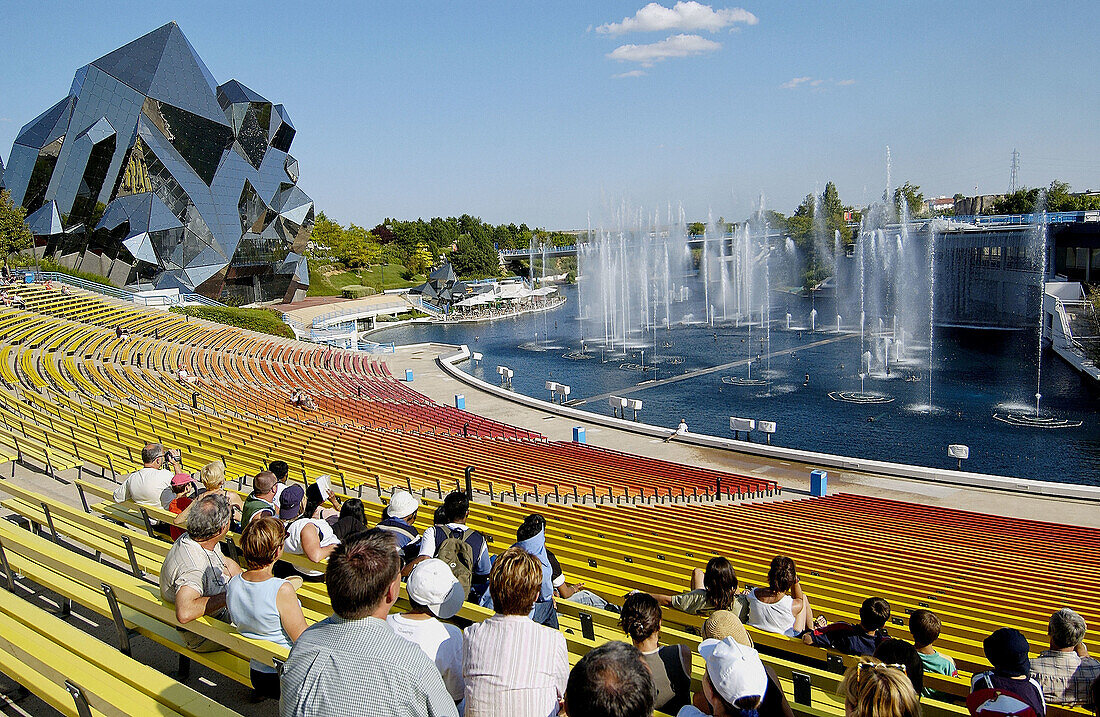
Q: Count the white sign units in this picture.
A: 10